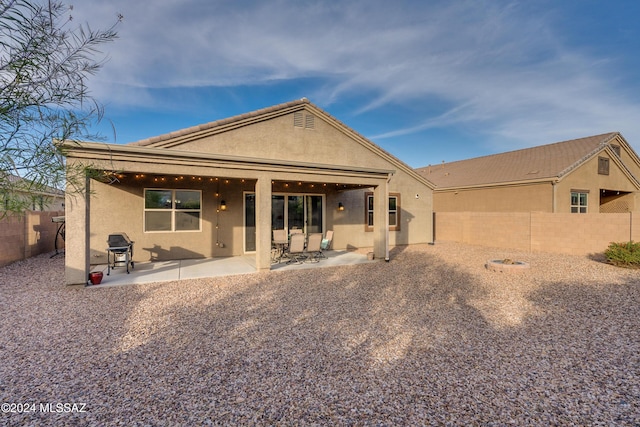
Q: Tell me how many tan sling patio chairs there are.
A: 5